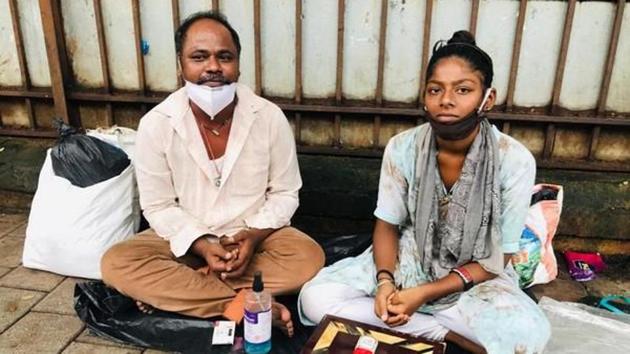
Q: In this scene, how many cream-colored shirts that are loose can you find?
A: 1